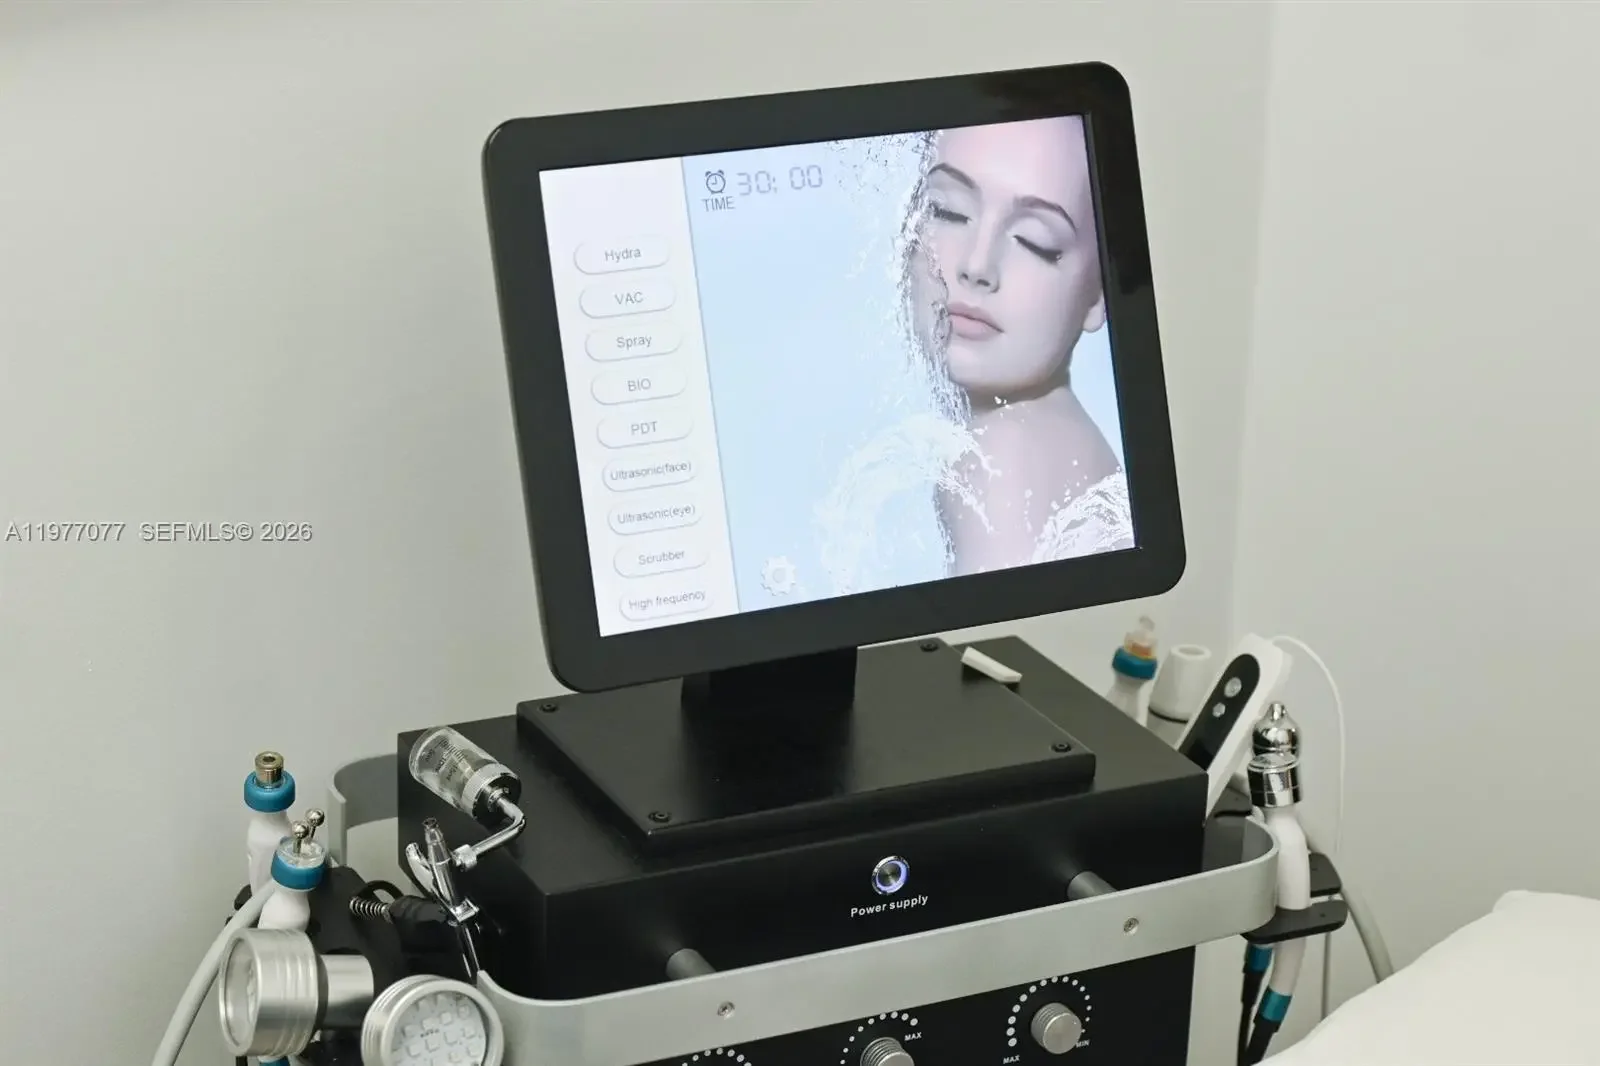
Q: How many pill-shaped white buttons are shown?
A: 9